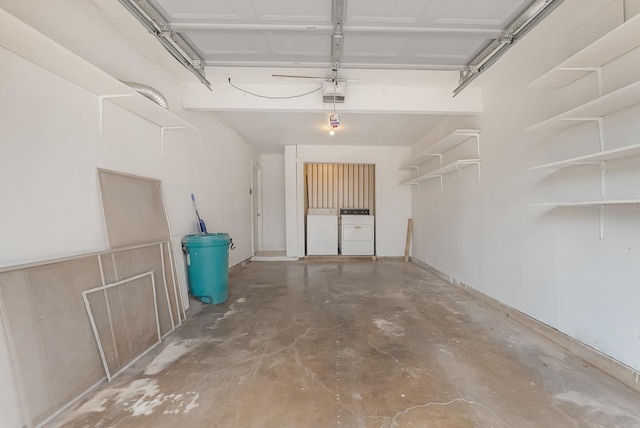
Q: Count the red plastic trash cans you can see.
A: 0